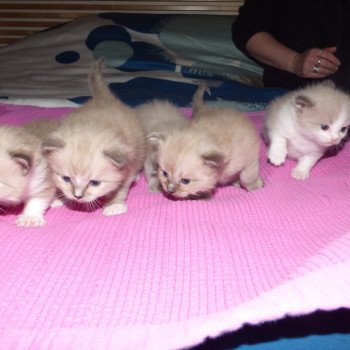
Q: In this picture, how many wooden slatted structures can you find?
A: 1